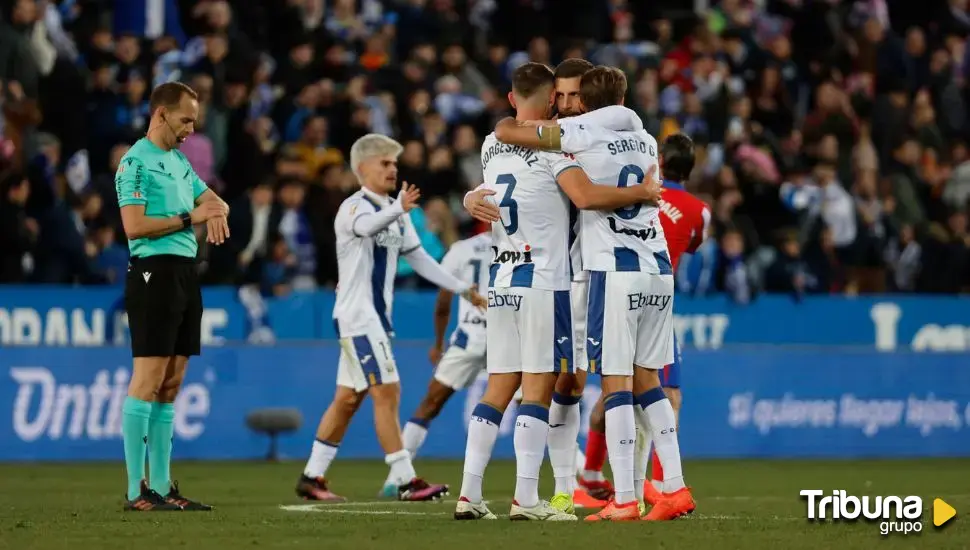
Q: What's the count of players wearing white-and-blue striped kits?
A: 5